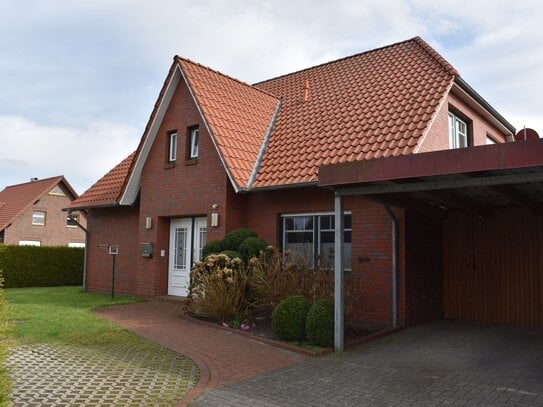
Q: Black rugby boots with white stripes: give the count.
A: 0